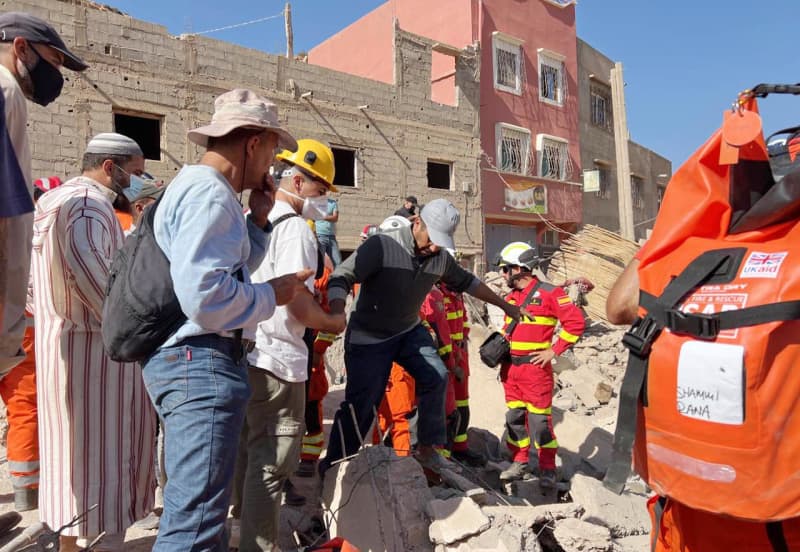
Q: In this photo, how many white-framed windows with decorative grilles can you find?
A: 4